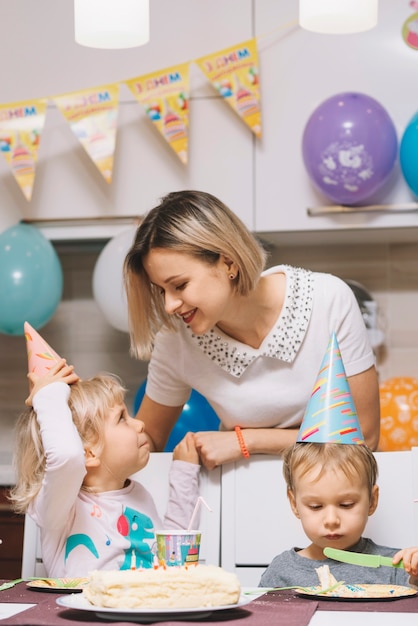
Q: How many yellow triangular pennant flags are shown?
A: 4